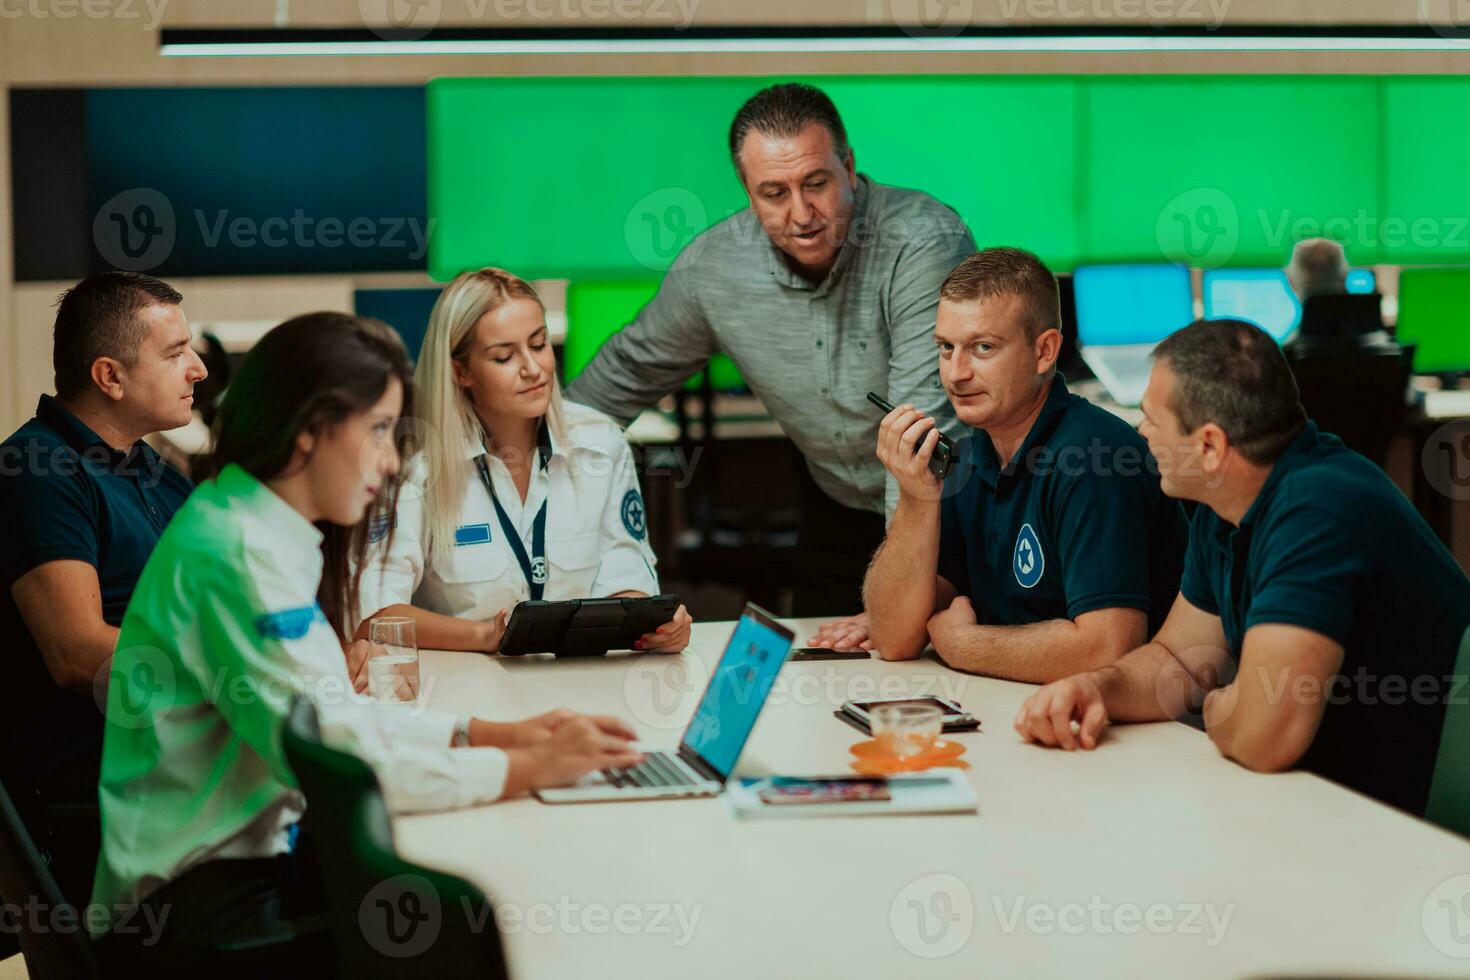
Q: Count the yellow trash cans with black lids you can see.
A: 0